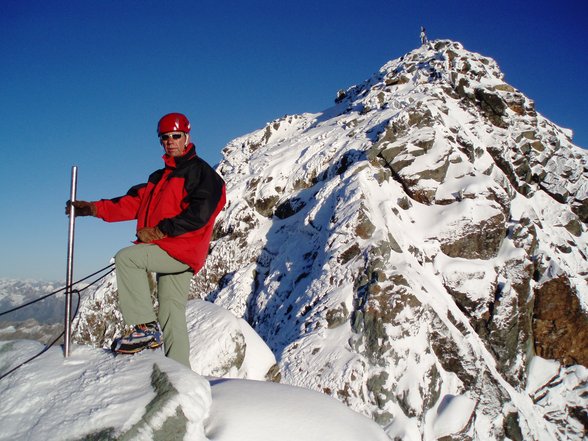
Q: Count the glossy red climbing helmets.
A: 1